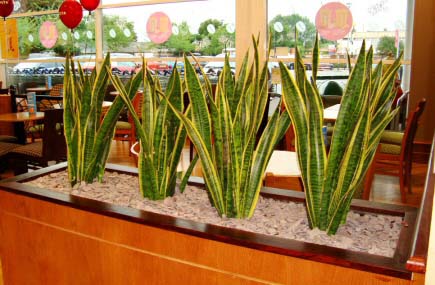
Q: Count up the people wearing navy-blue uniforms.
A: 0